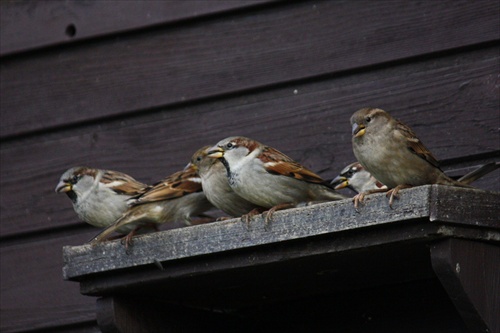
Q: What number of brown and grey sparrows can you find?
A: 6